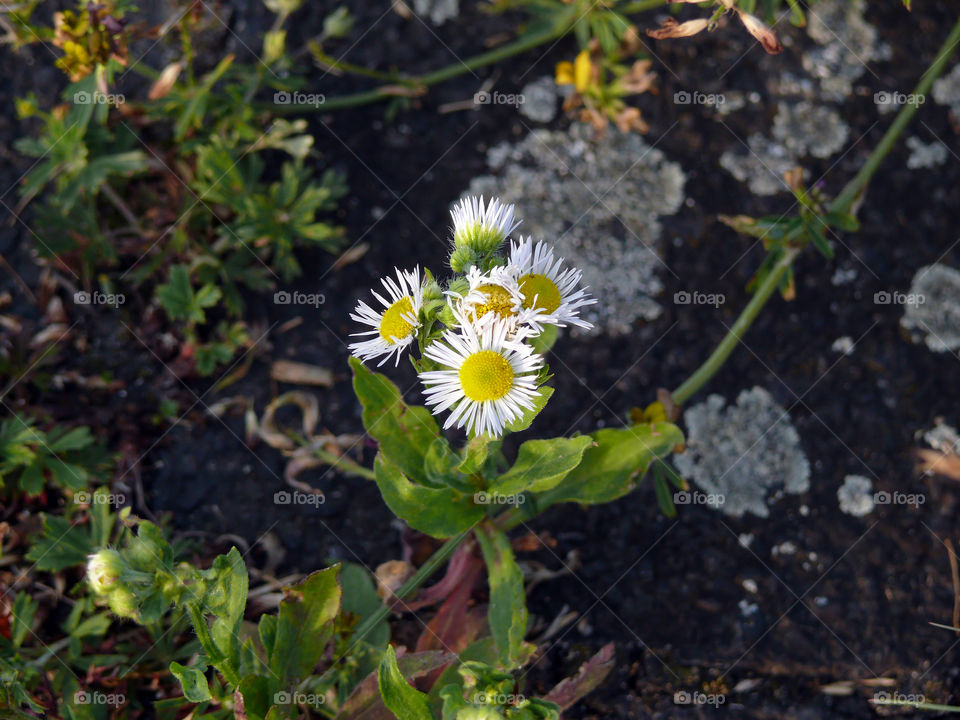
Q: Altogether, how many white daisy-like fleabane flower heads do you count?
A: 5